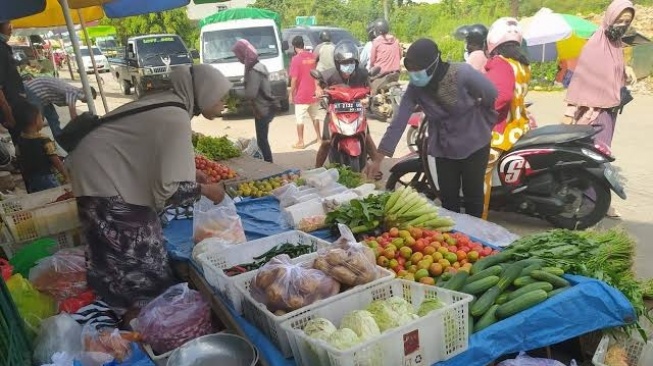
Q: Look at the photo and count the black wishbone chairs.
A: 0